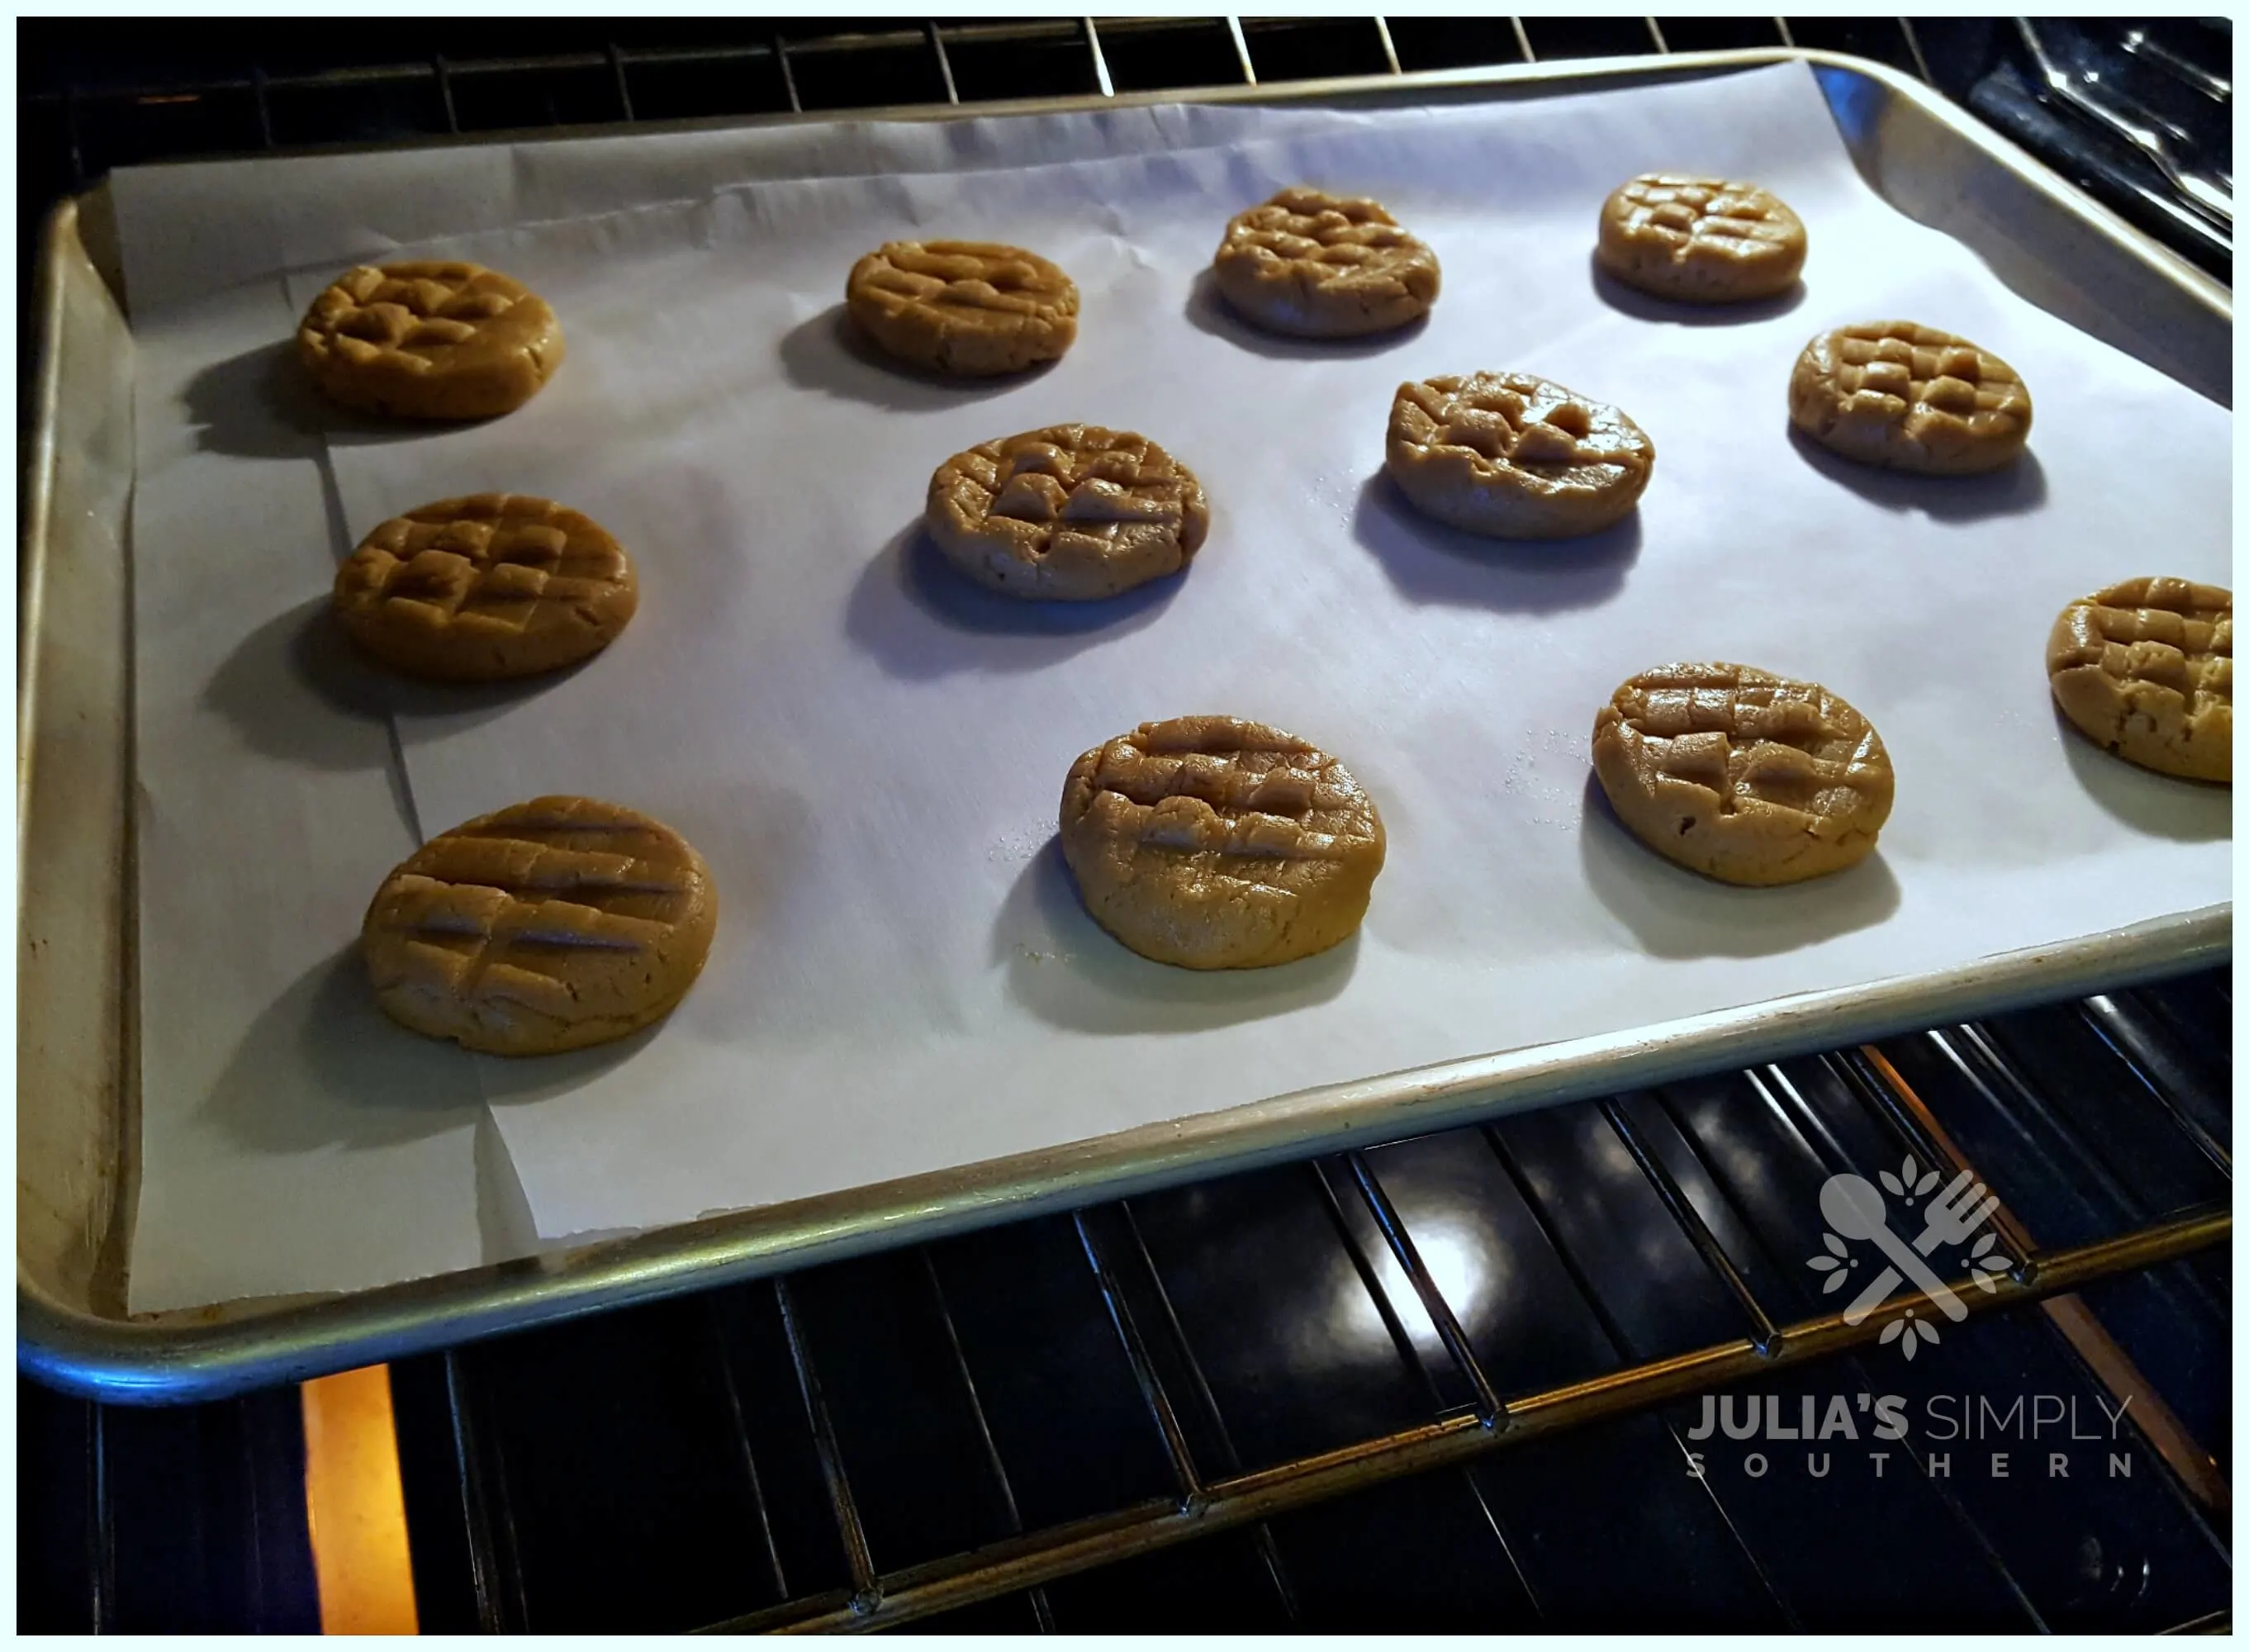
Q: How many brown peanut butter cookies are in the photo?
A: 12